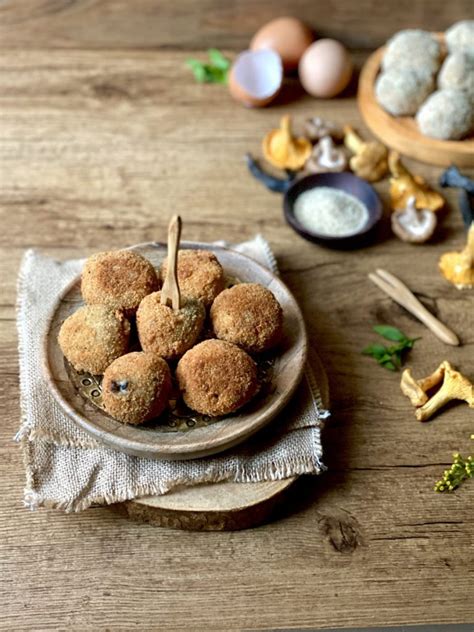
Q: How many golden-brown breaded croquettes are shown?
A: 7